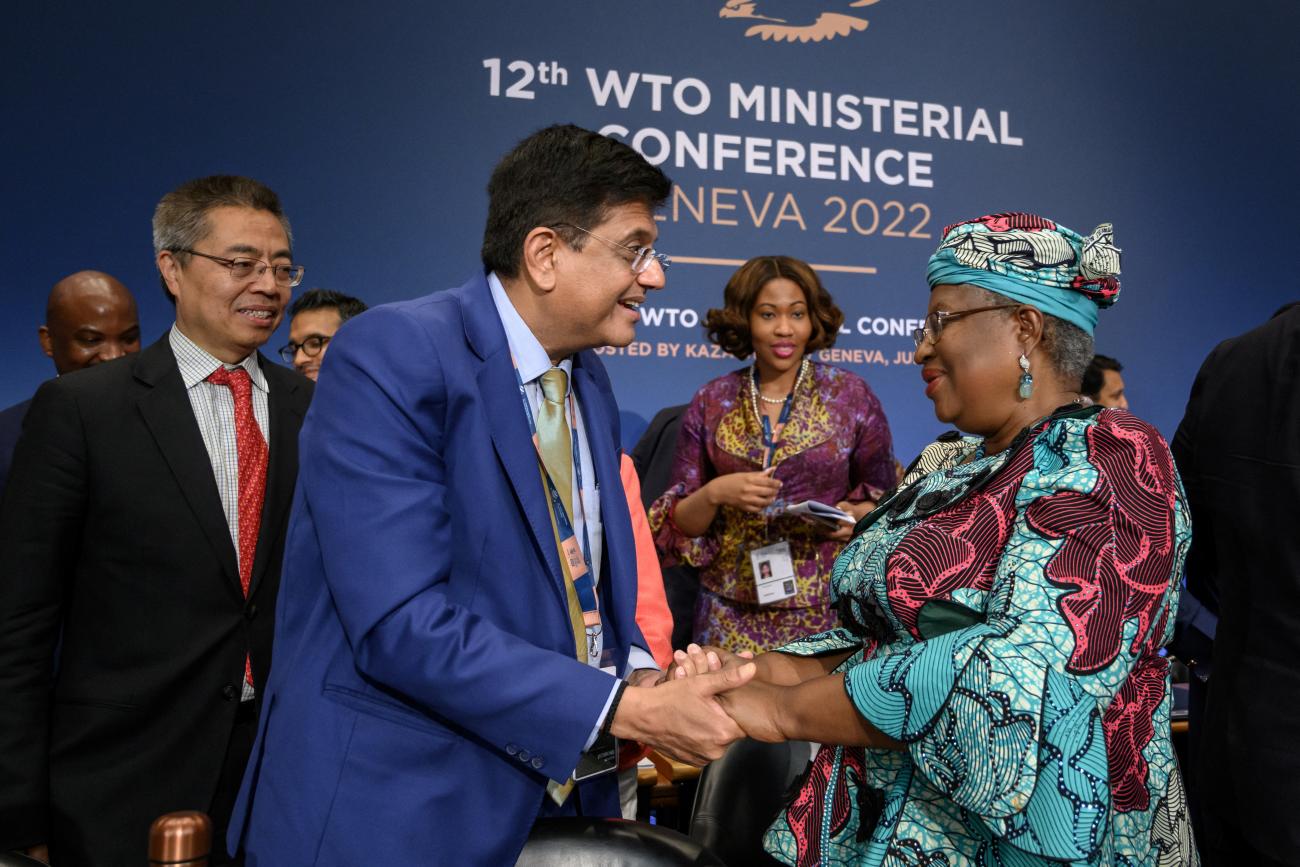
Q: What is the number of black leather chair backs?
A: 2